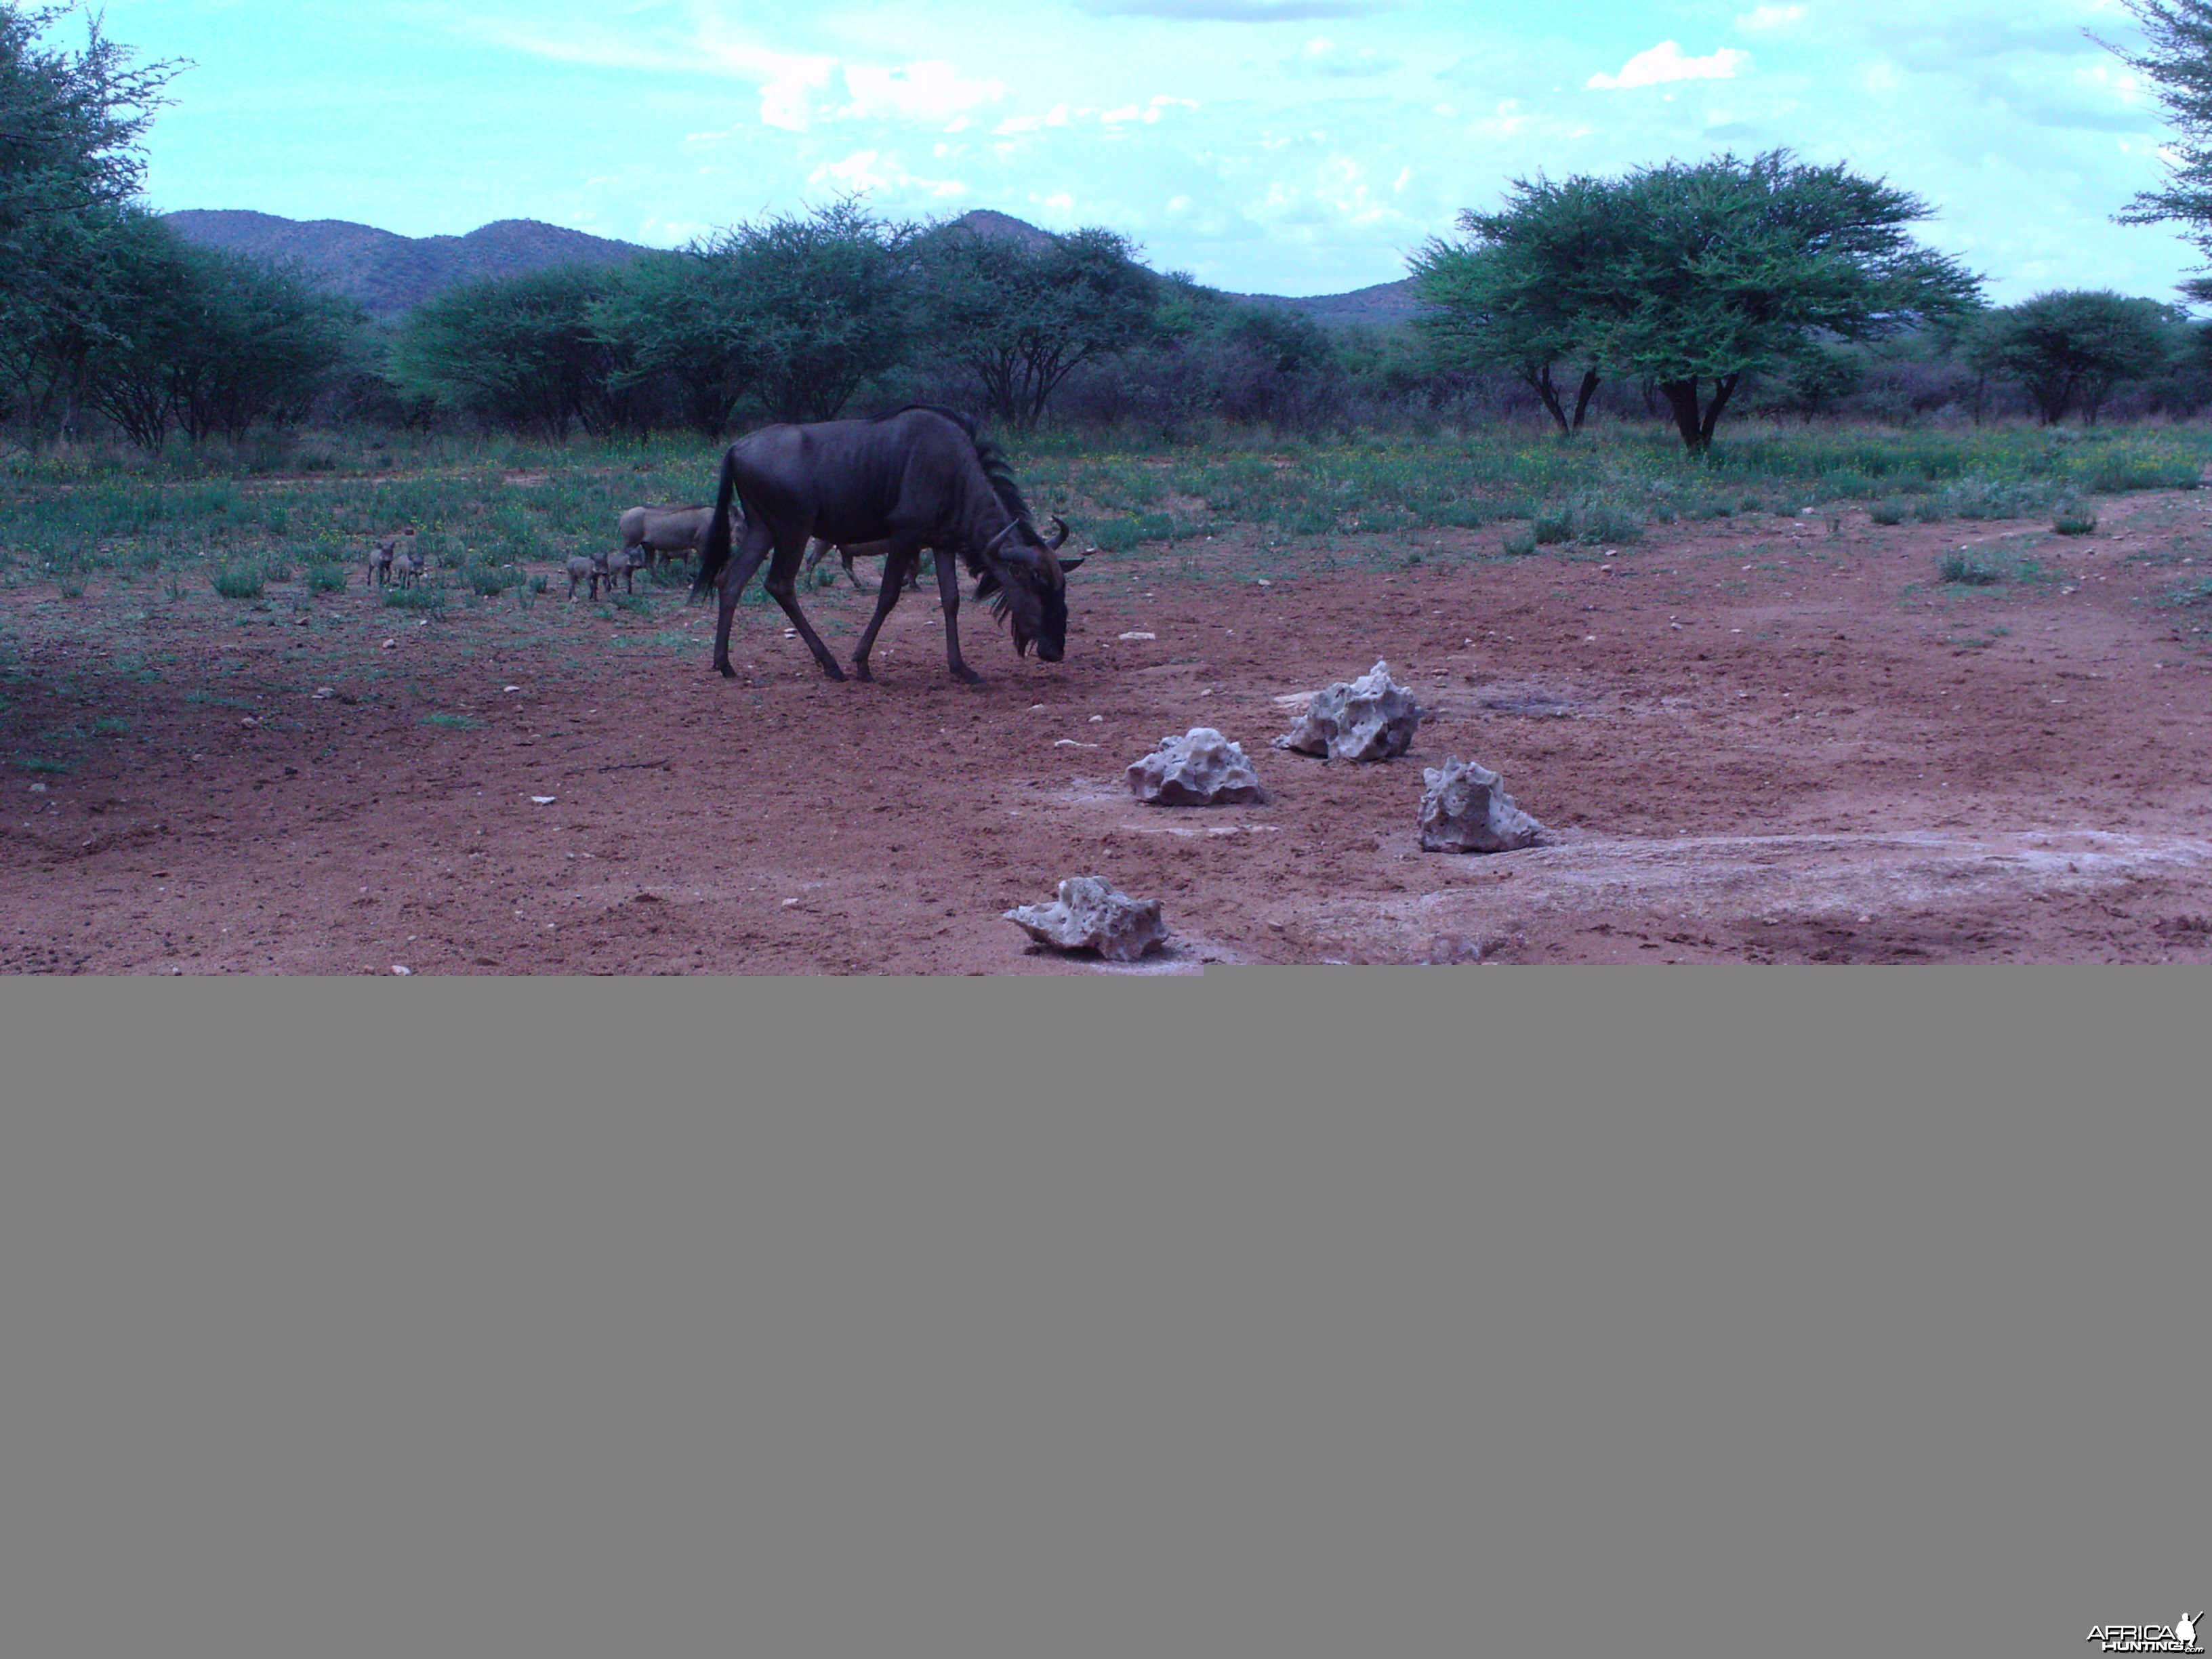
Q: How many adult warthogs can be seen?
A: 2